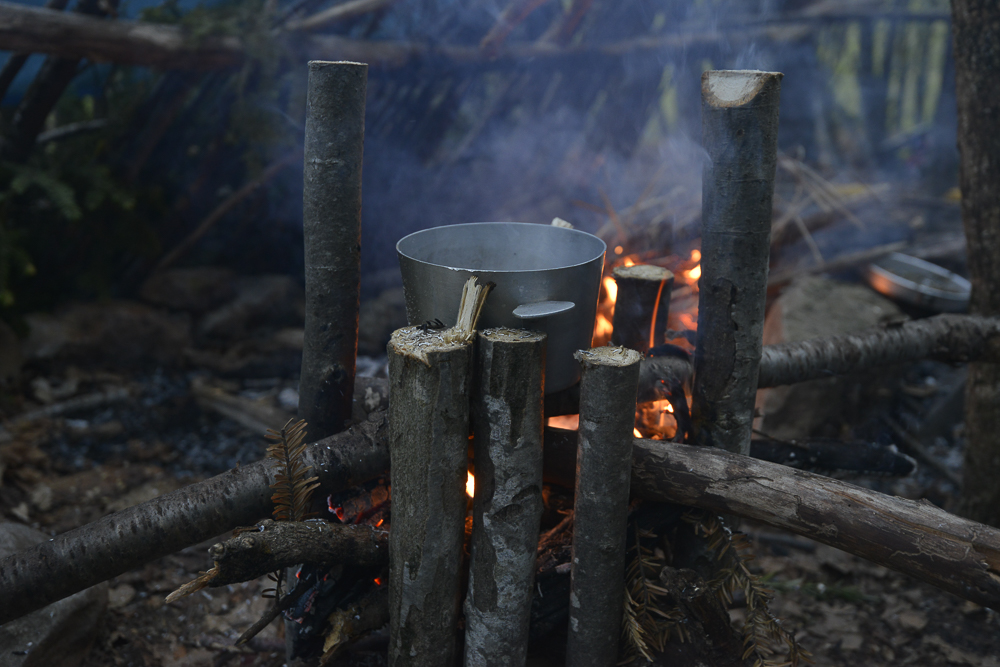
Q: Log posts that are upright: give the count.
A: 6